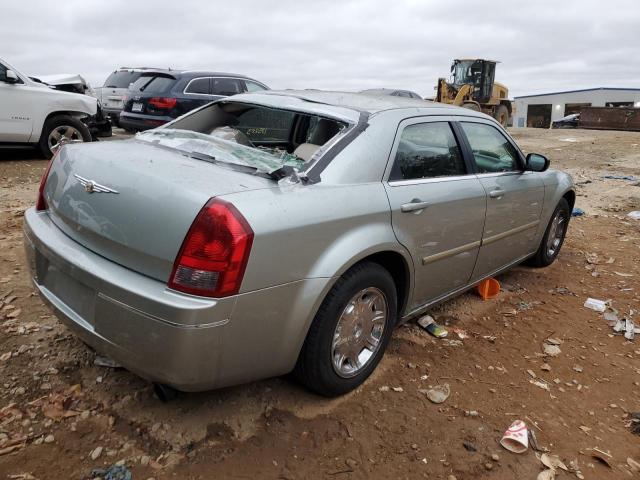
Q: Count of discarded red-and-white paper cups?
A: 1